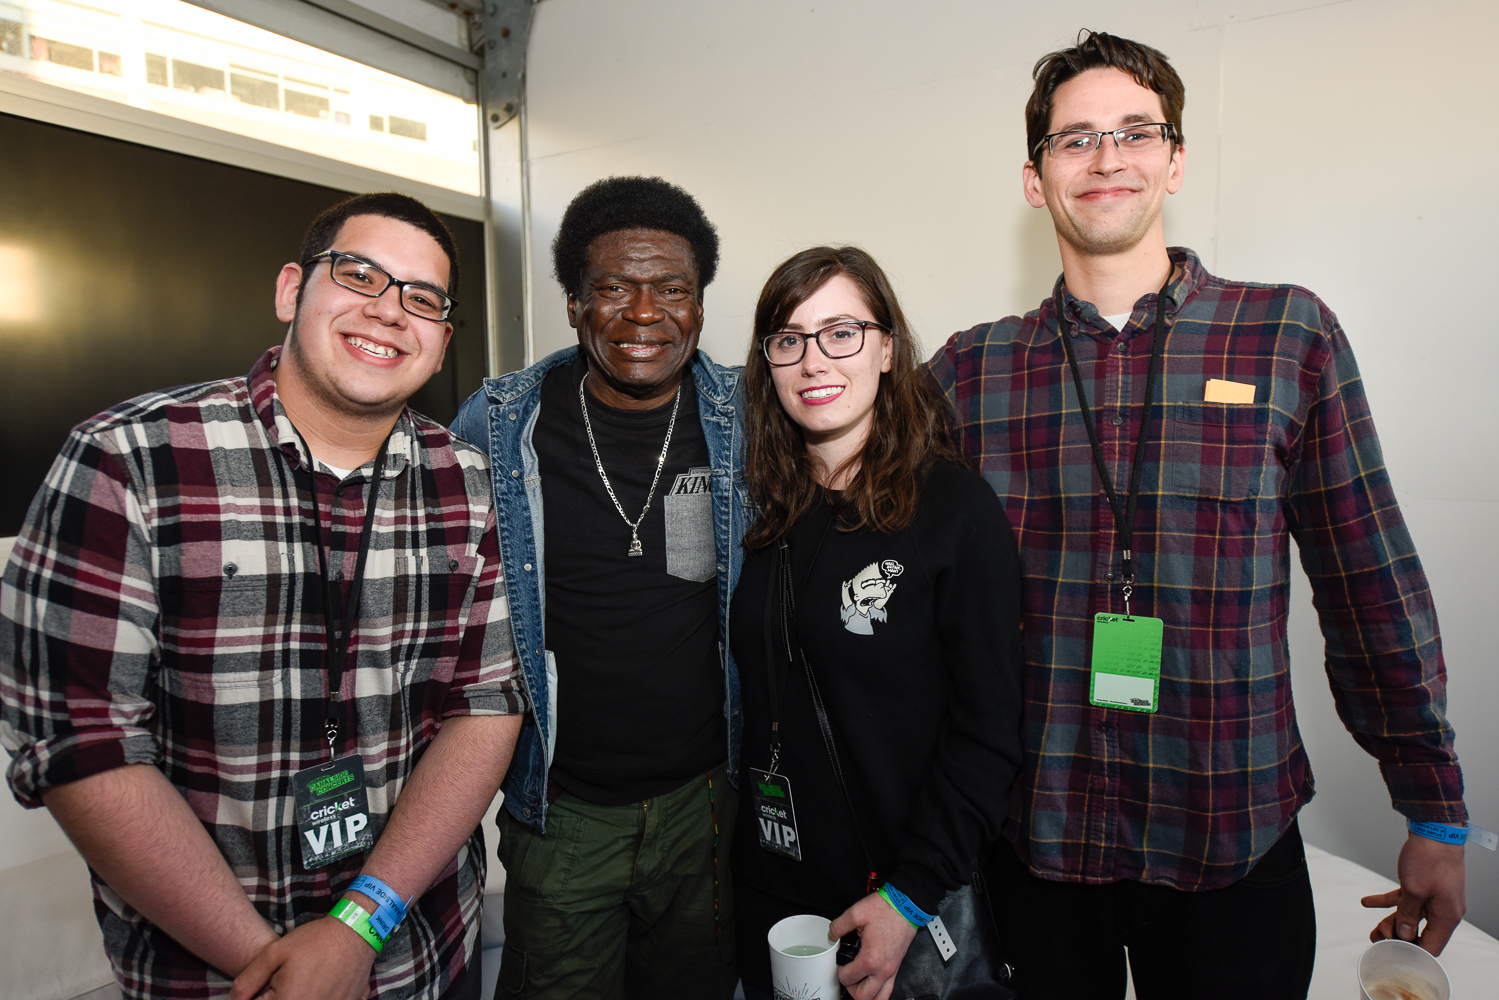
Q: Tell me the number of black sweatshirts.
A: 1